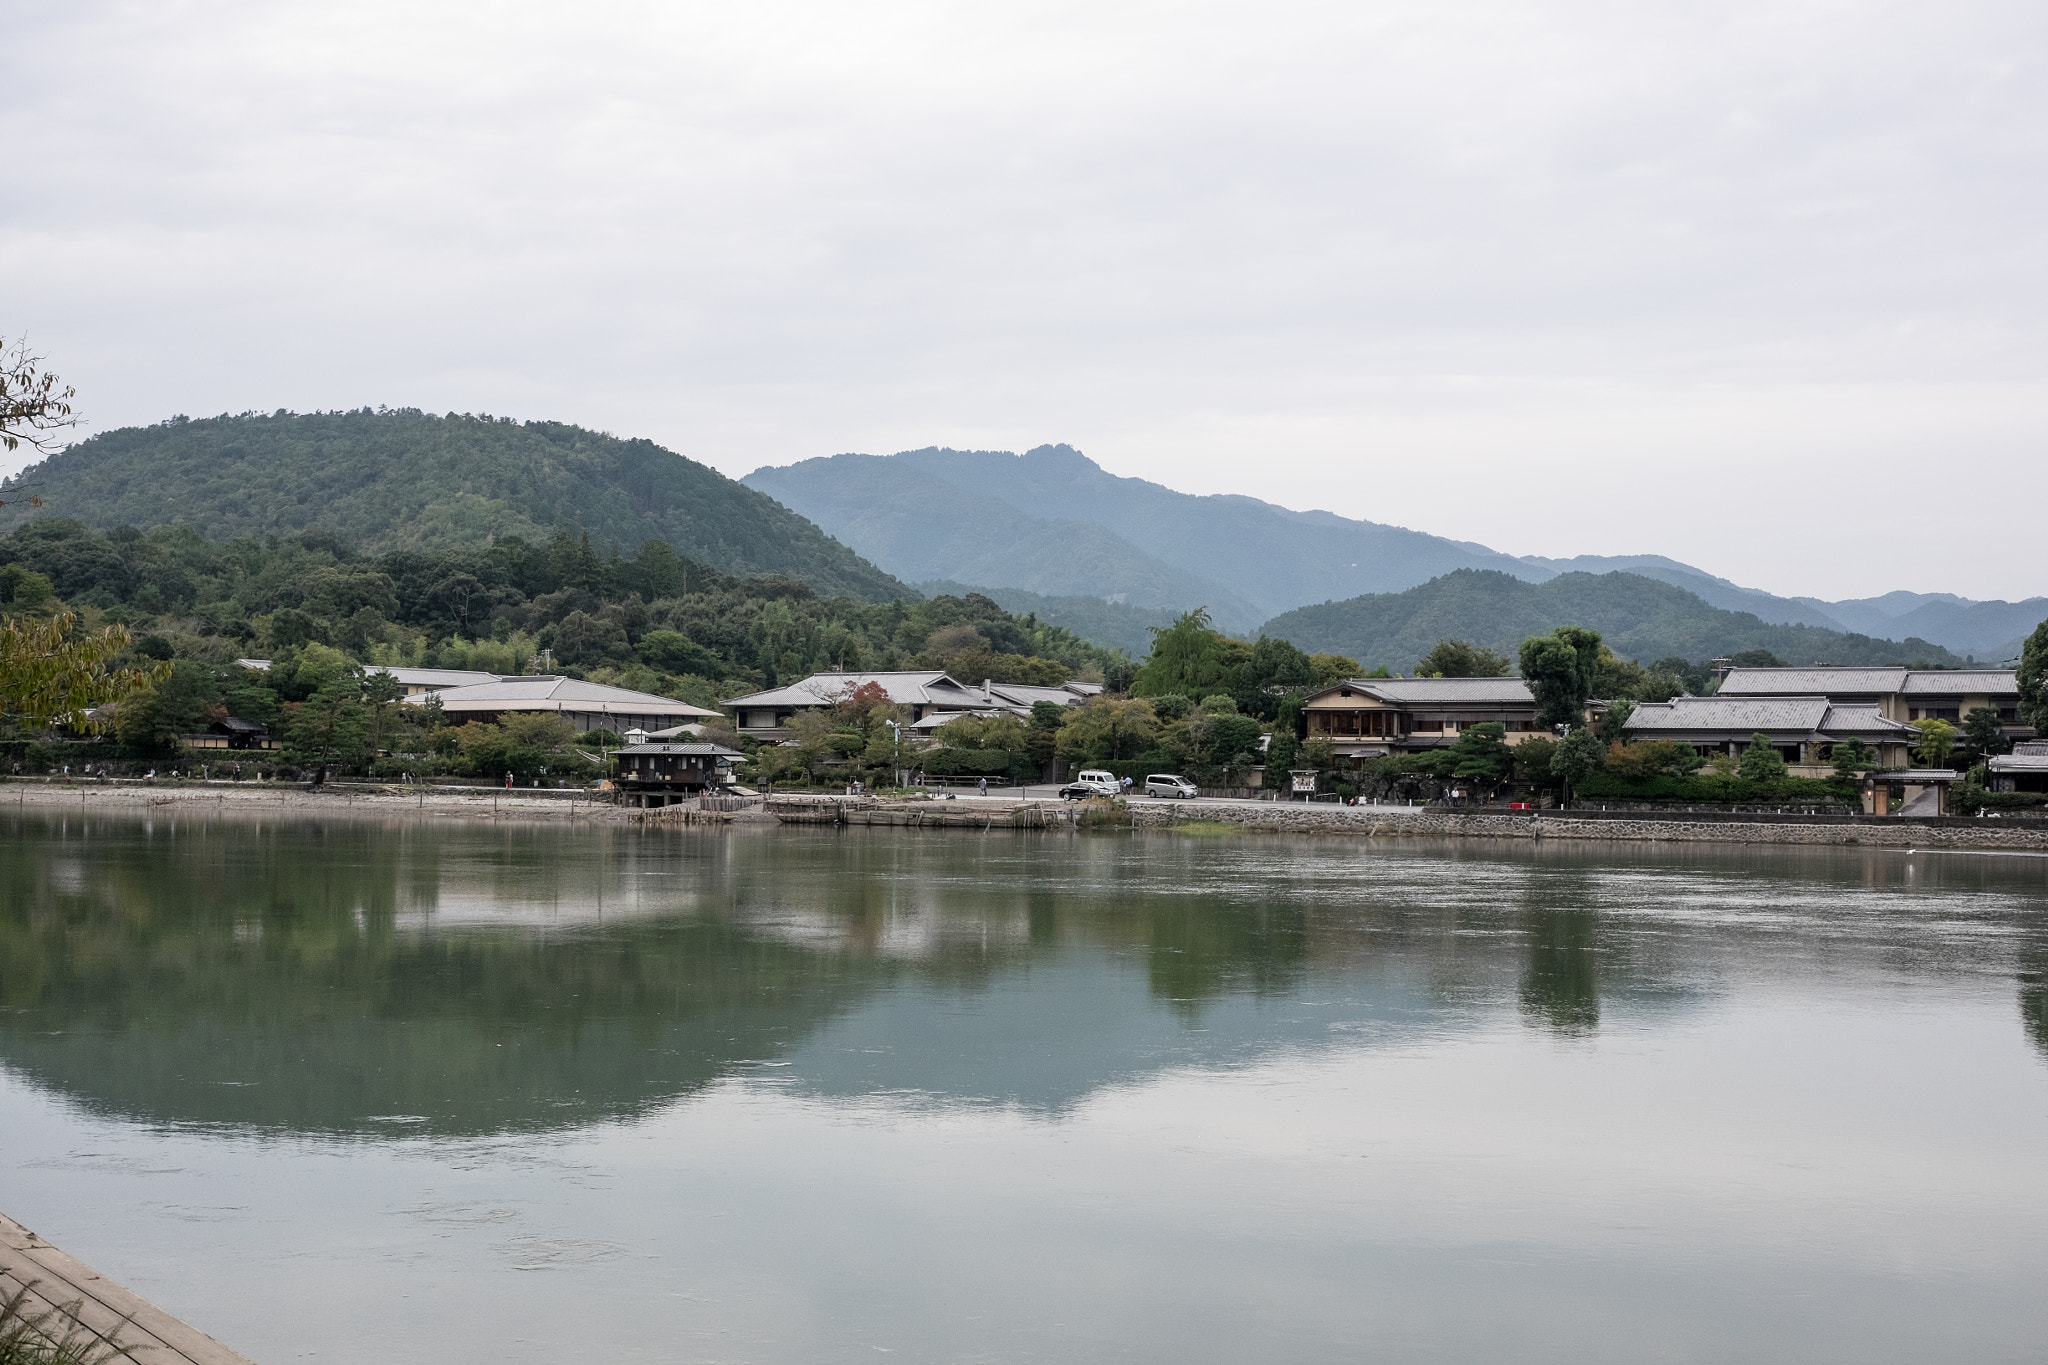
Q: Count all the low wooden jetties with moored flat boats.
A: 1